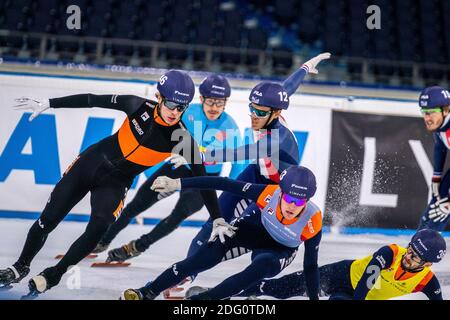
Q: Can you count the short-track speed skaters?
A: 6